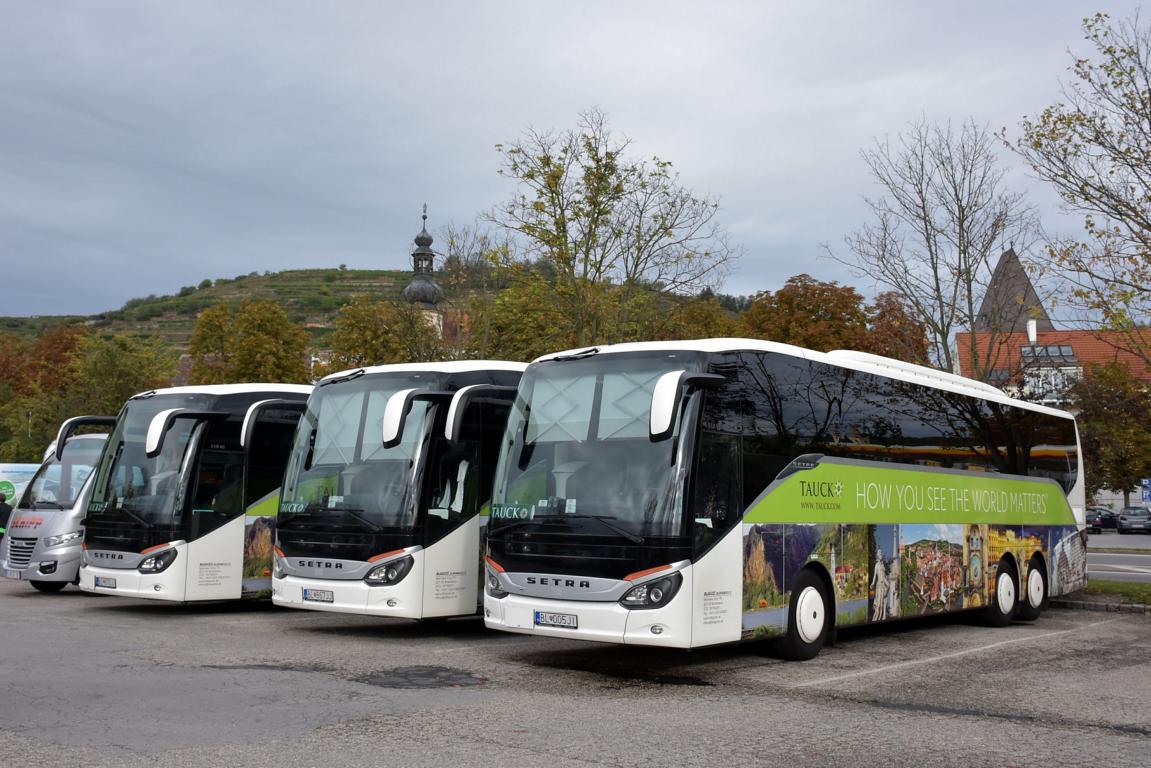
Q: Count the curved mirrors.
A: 6